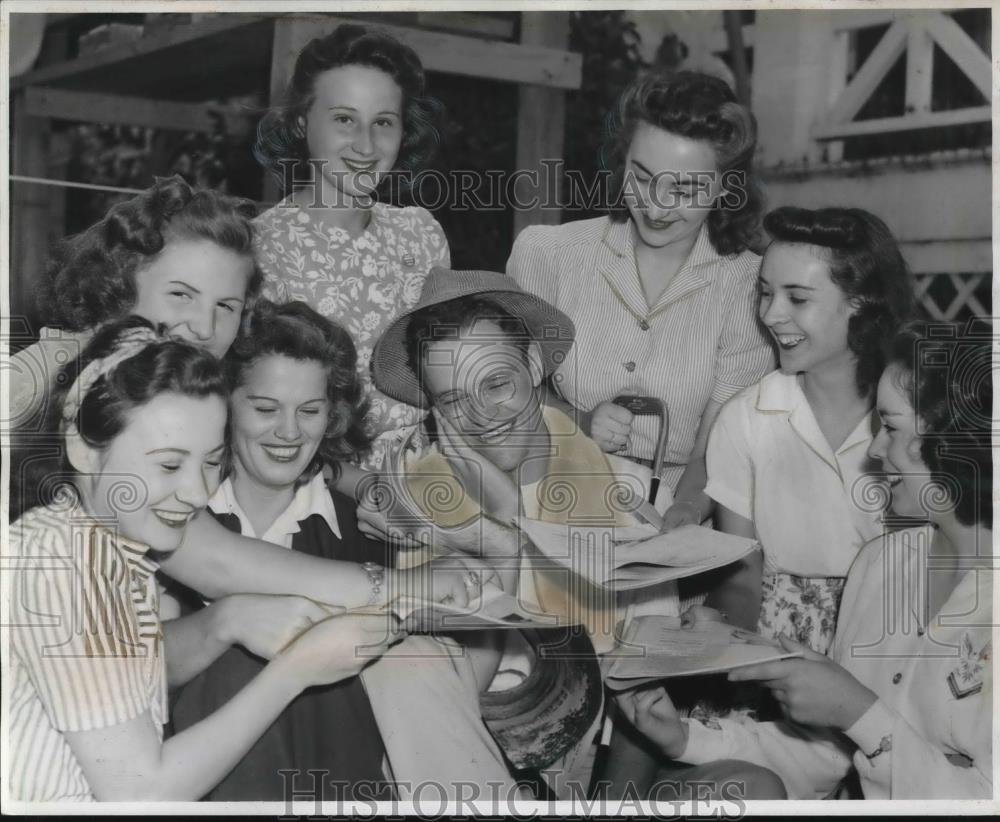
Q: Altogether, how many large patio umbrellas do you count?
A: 0